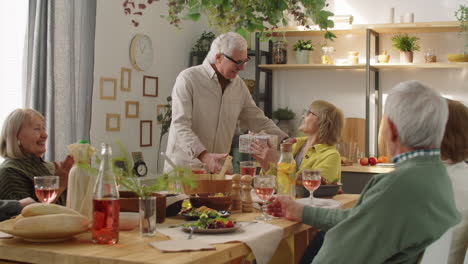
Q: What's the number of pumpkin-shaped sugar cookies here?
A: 0